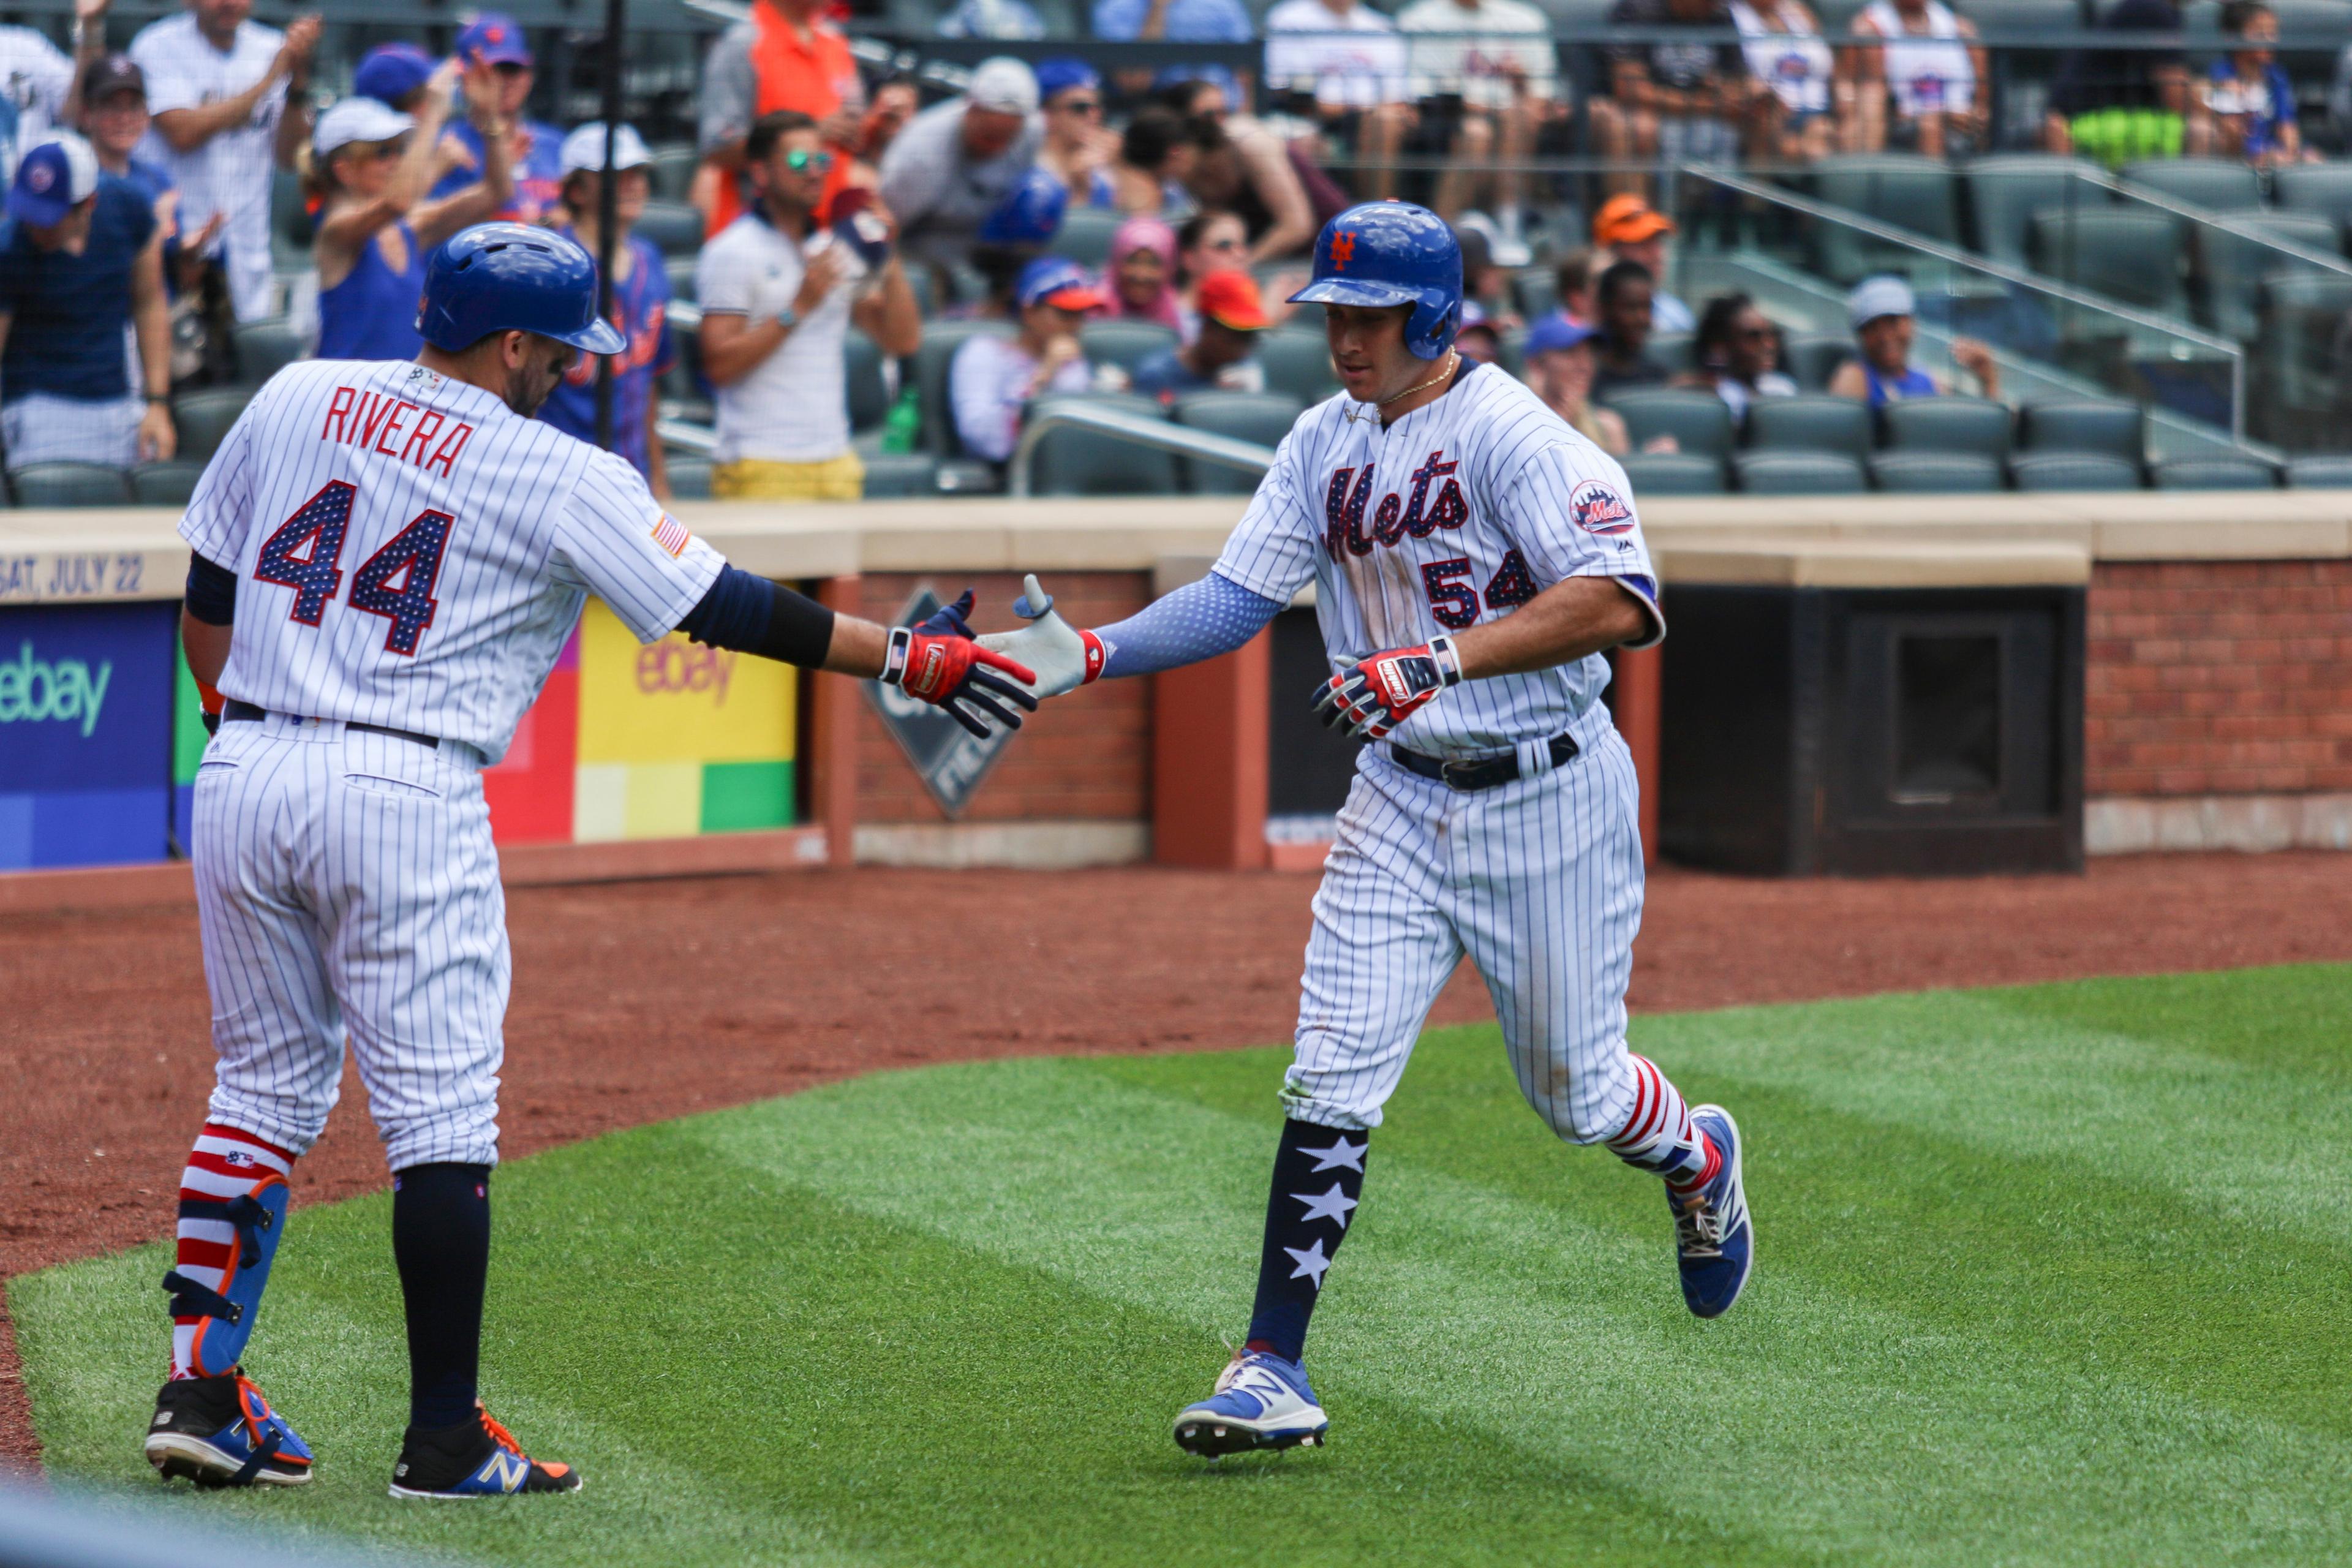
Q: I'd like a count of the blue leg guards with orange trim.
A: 1